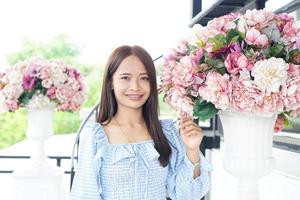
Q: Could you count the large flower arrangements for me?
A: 2